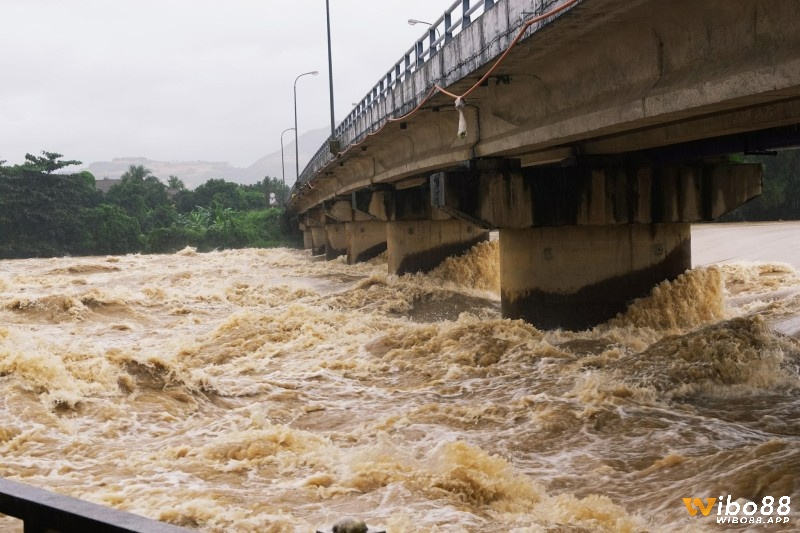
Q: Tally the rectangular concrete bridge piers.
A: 6